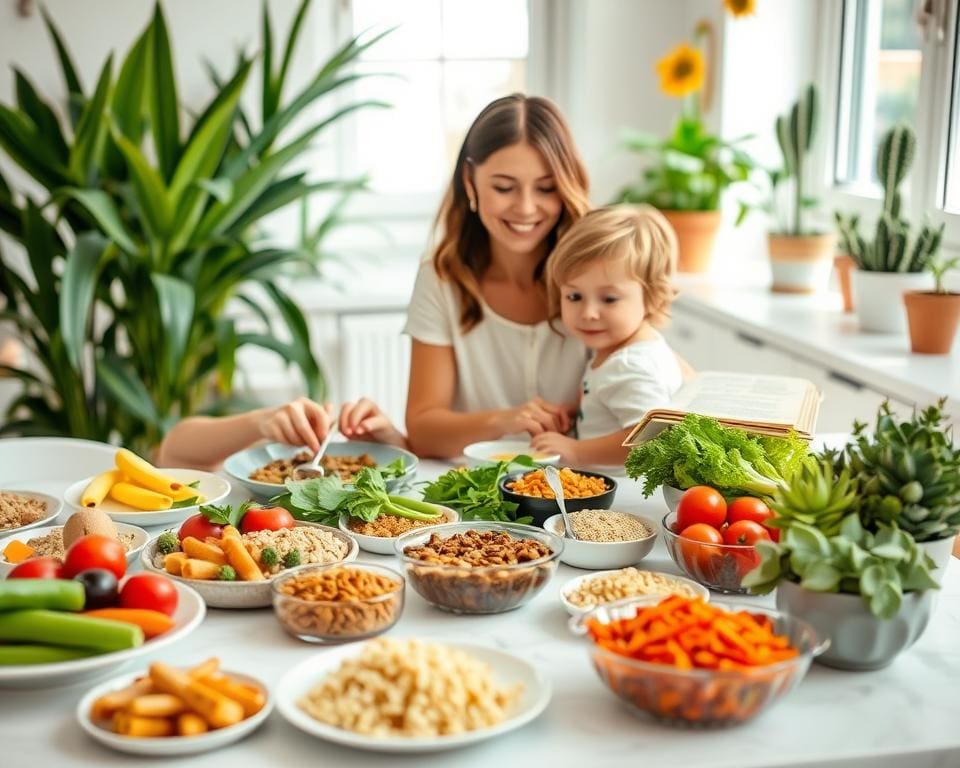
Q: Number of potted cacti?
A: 2